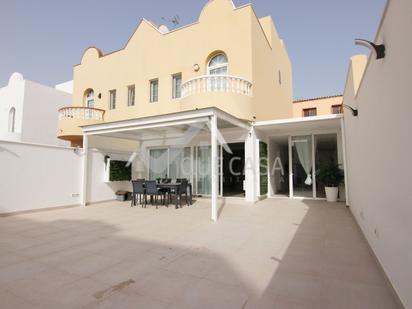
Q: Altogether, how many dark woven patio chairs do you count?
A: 6